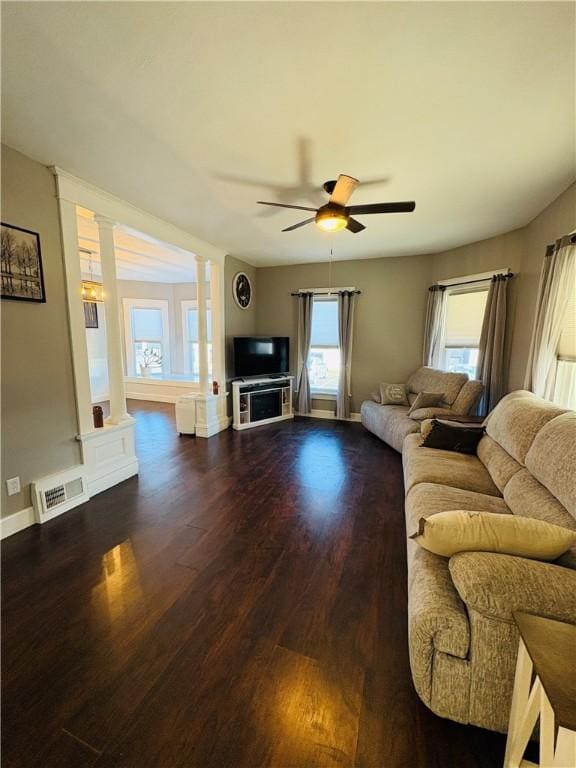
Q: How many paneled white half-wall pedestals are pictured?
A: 2